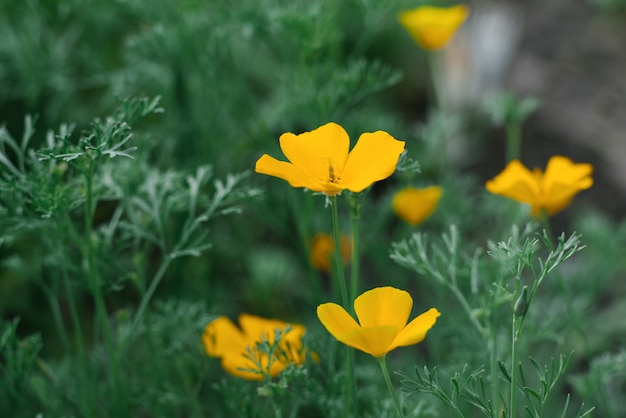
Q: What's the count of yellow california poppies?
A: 7